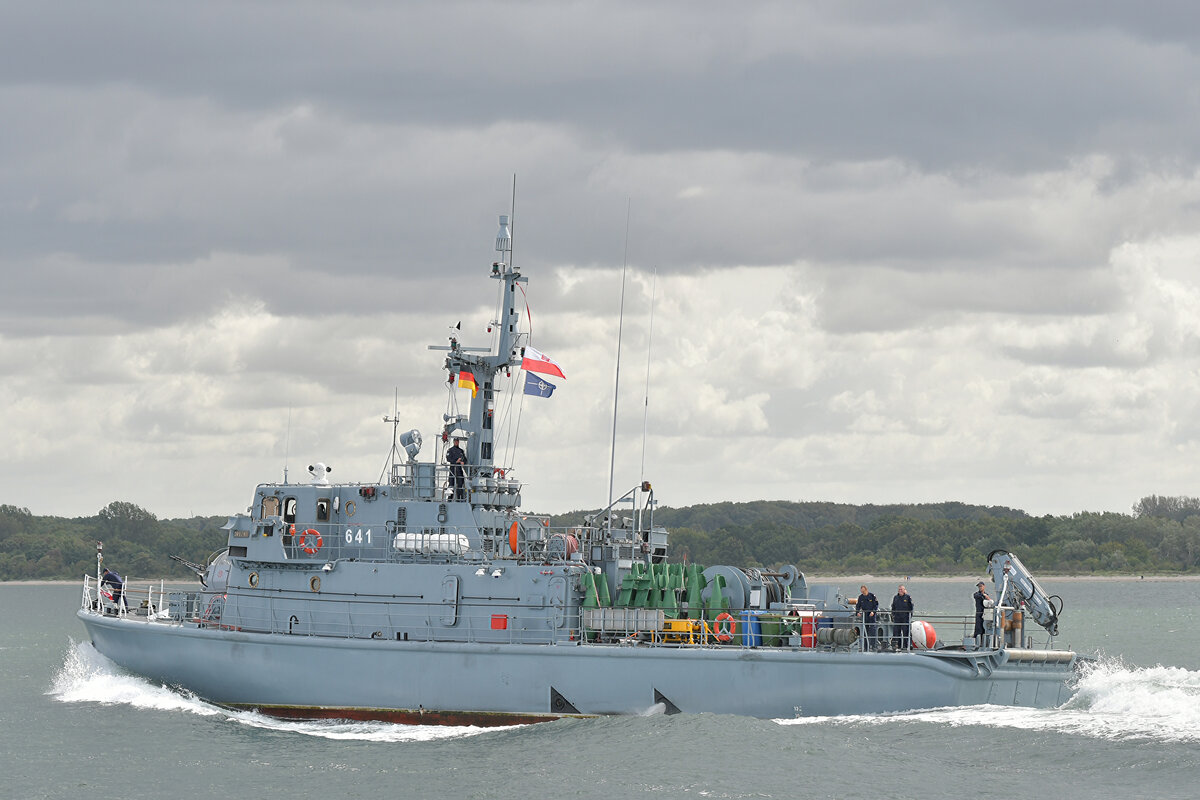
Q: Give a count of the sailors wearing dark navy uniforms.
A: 5